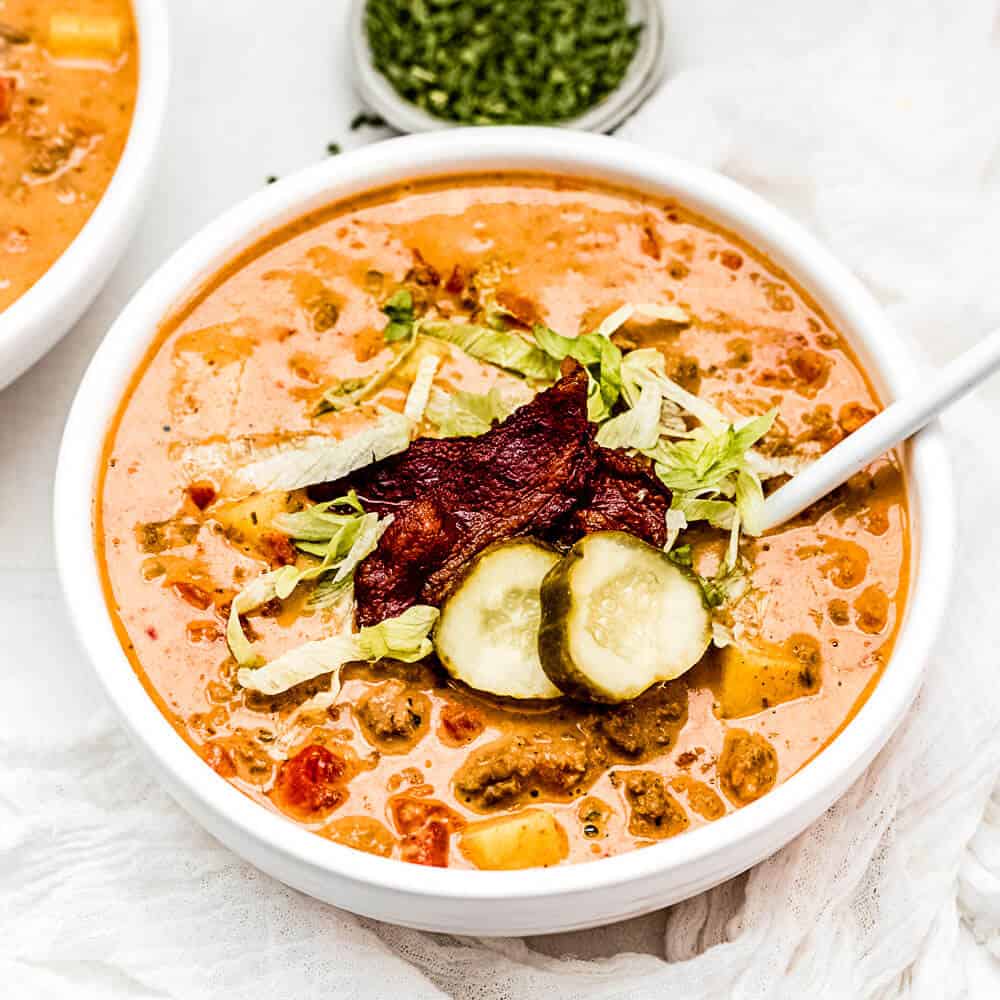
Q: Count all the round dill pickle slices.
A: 2